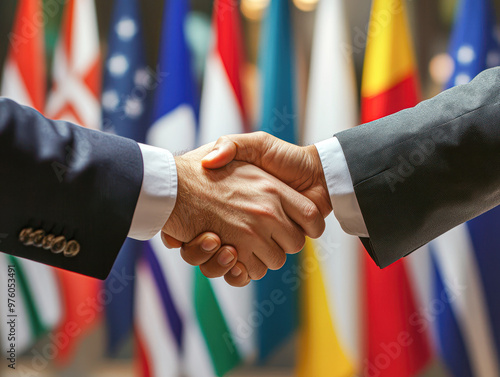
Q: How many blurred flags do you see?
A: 9